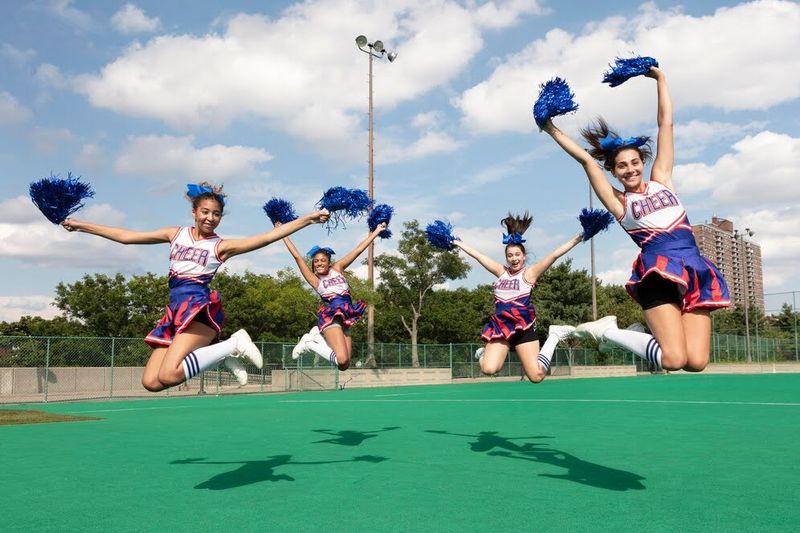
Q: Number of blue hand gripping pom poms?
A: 8